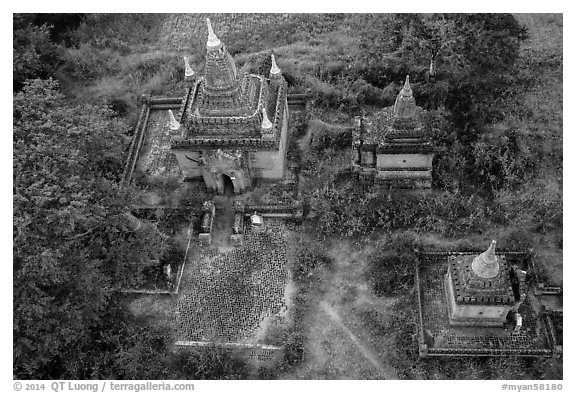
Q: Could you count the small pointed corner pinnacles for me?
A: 4